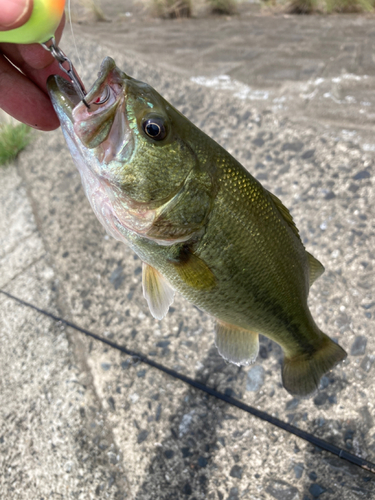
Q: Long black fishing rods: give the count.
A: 1